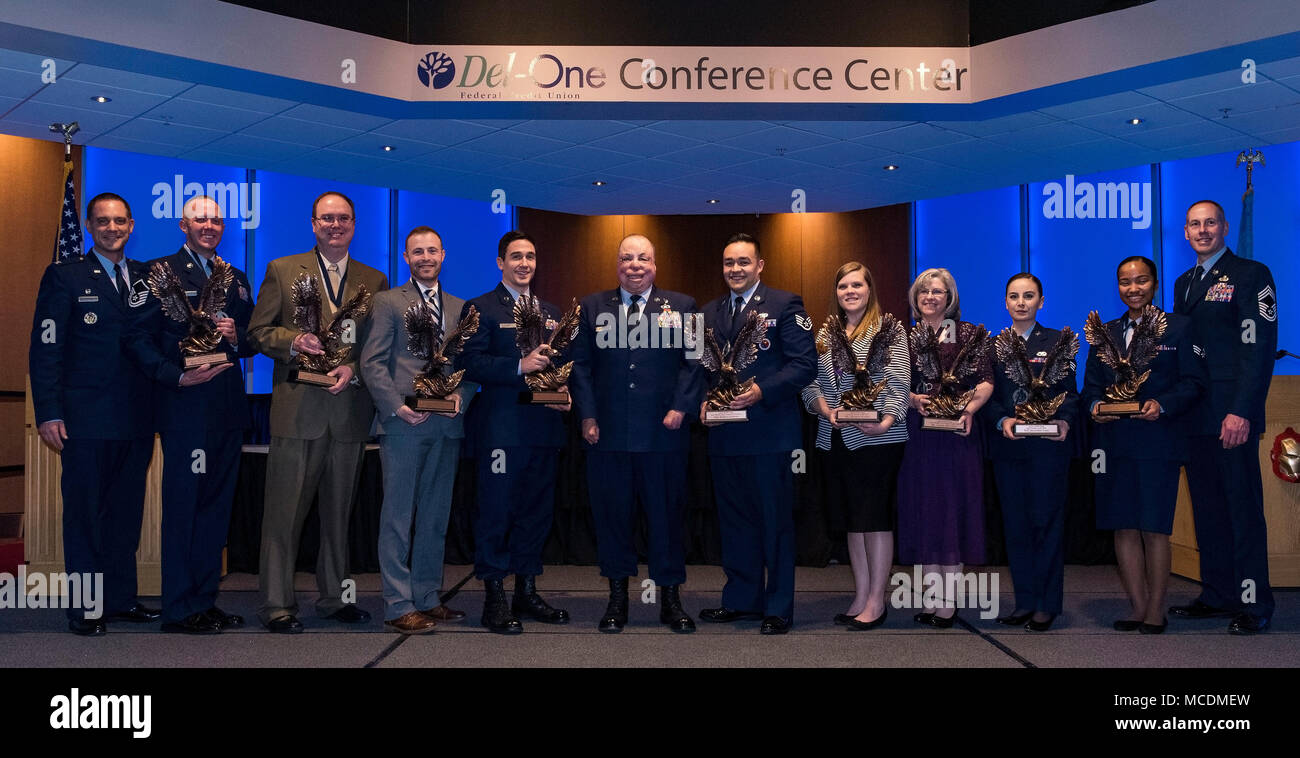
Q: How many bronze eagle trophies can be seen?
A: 9